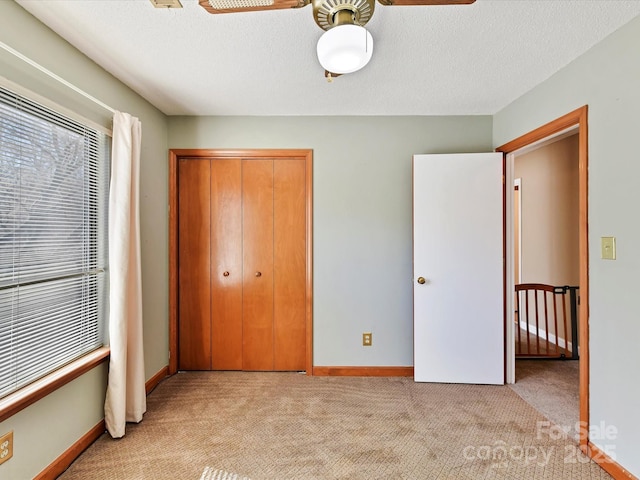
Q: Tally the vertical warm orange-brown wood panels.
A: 4